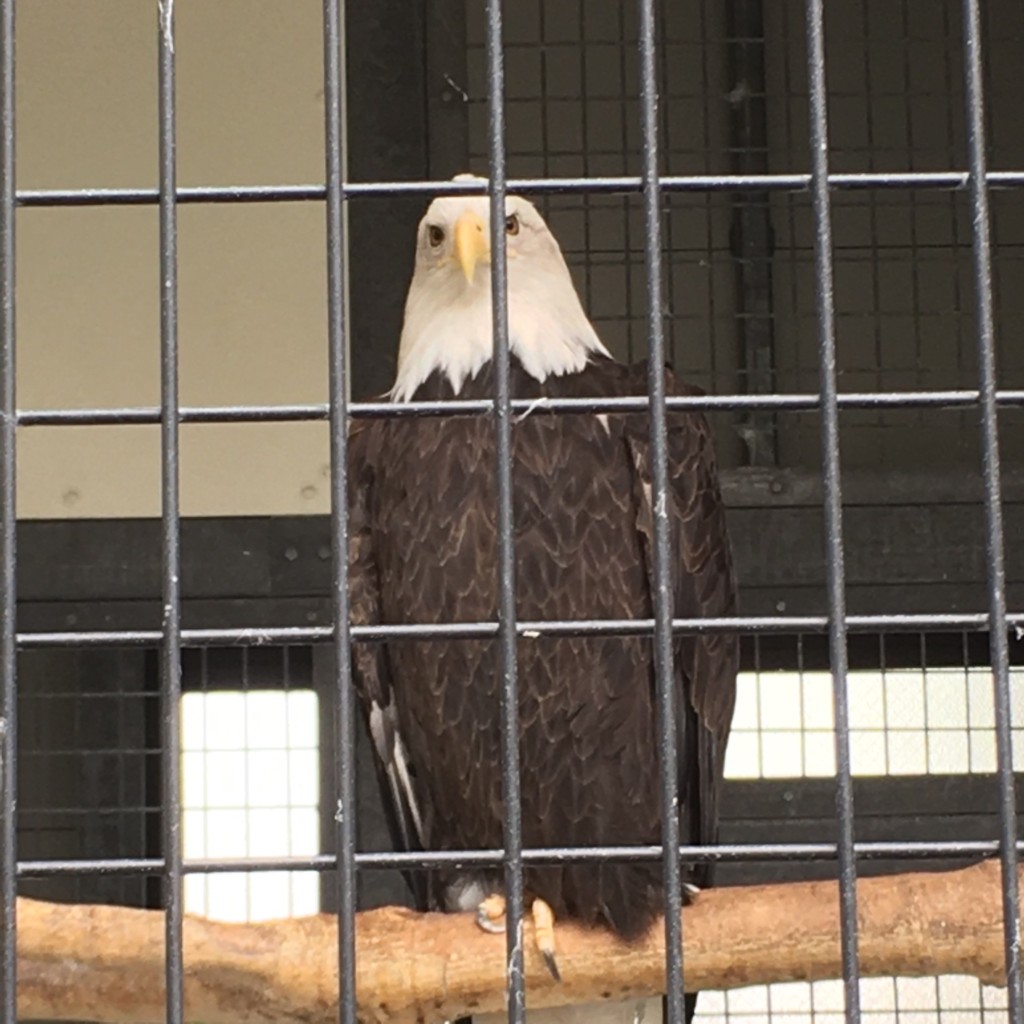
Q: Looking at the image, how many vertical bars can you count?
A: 7